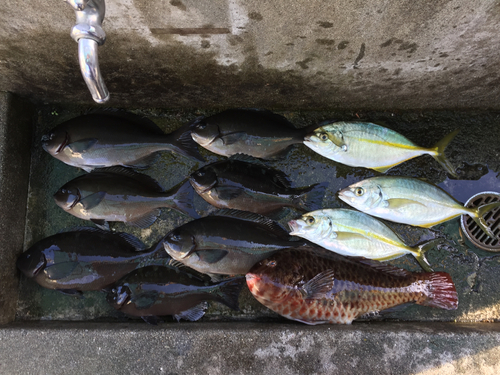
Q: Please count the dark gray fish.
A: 7